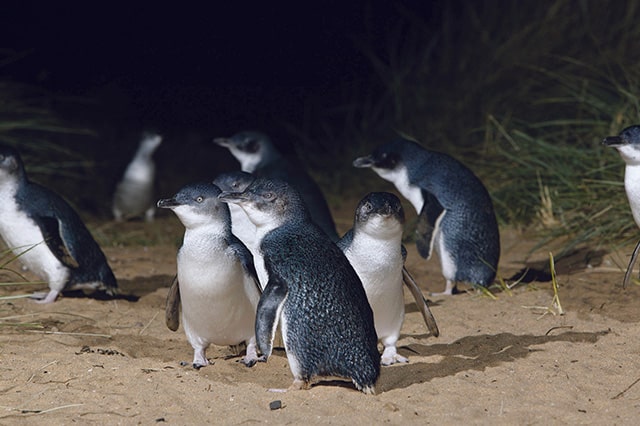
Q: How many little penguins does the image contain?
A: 9